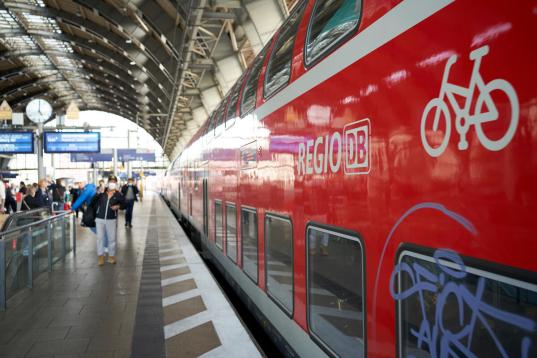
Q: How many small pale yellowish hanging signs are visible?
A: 2